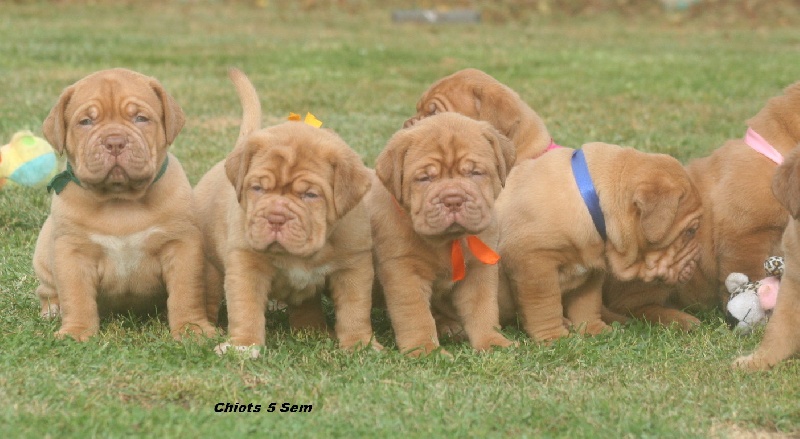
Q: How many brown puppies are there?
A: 7